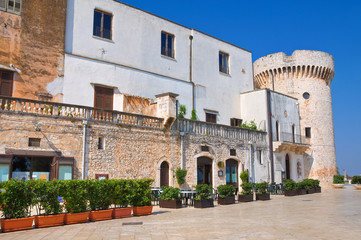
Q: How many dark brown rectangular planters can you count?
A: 9